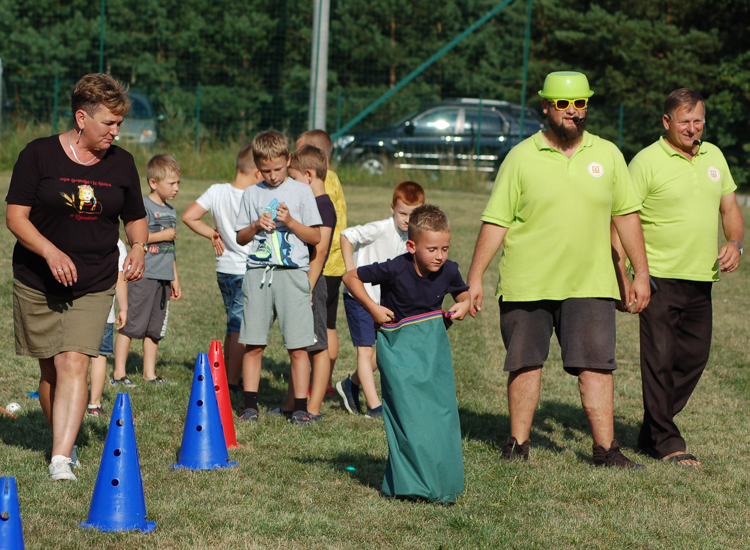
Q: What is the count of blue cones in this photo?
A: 3